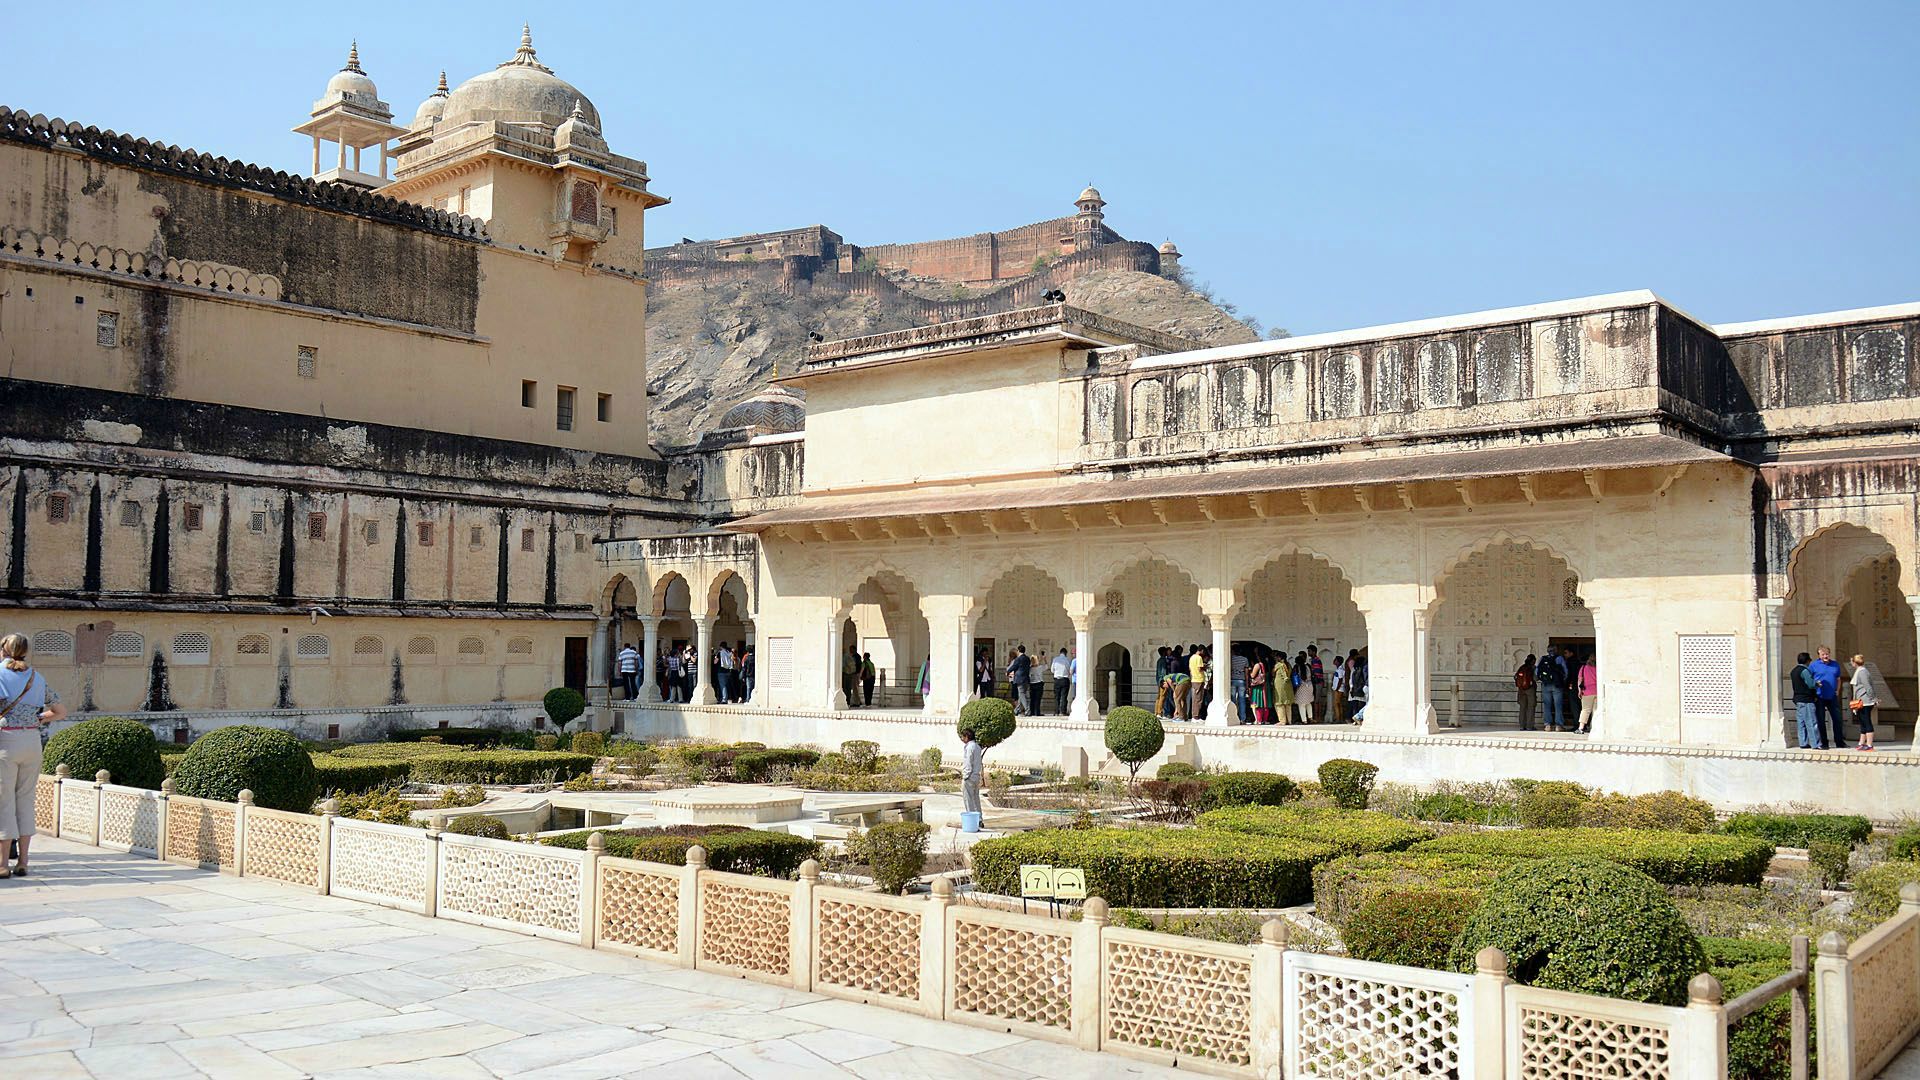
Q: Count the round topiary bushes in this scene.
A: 6